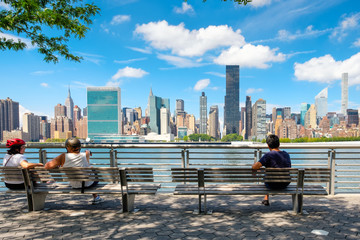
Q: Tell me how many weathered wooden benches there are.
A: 2